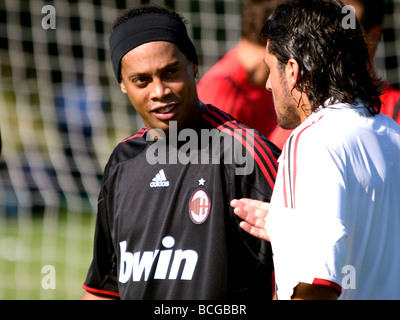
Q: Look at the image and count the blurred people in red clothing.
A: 2